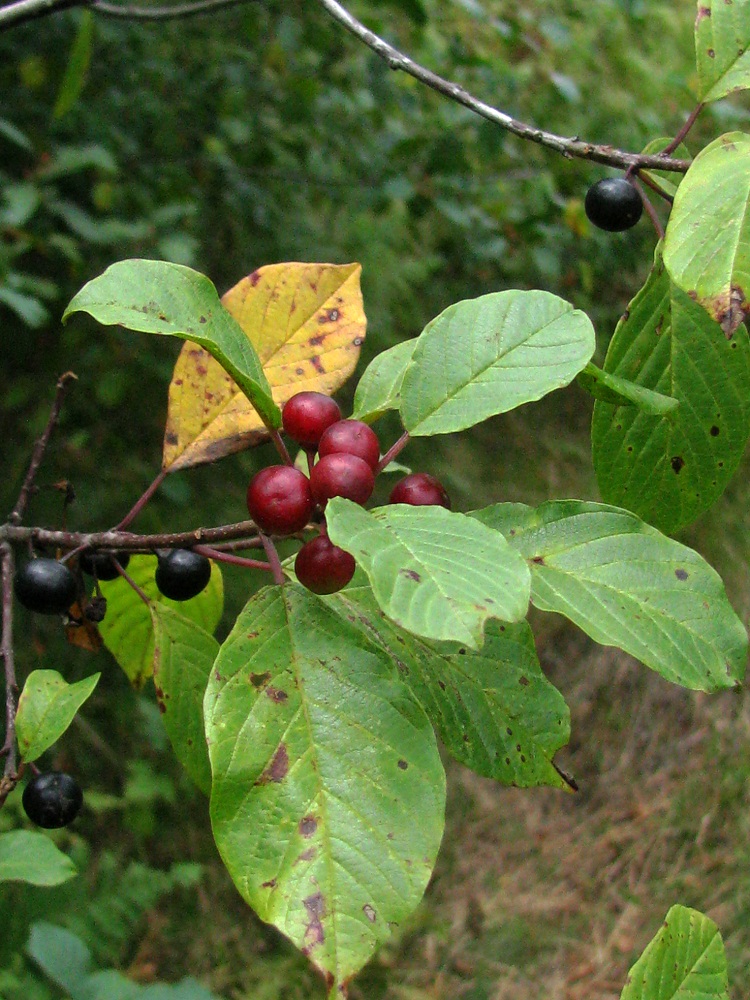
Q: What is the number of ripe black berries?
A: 5